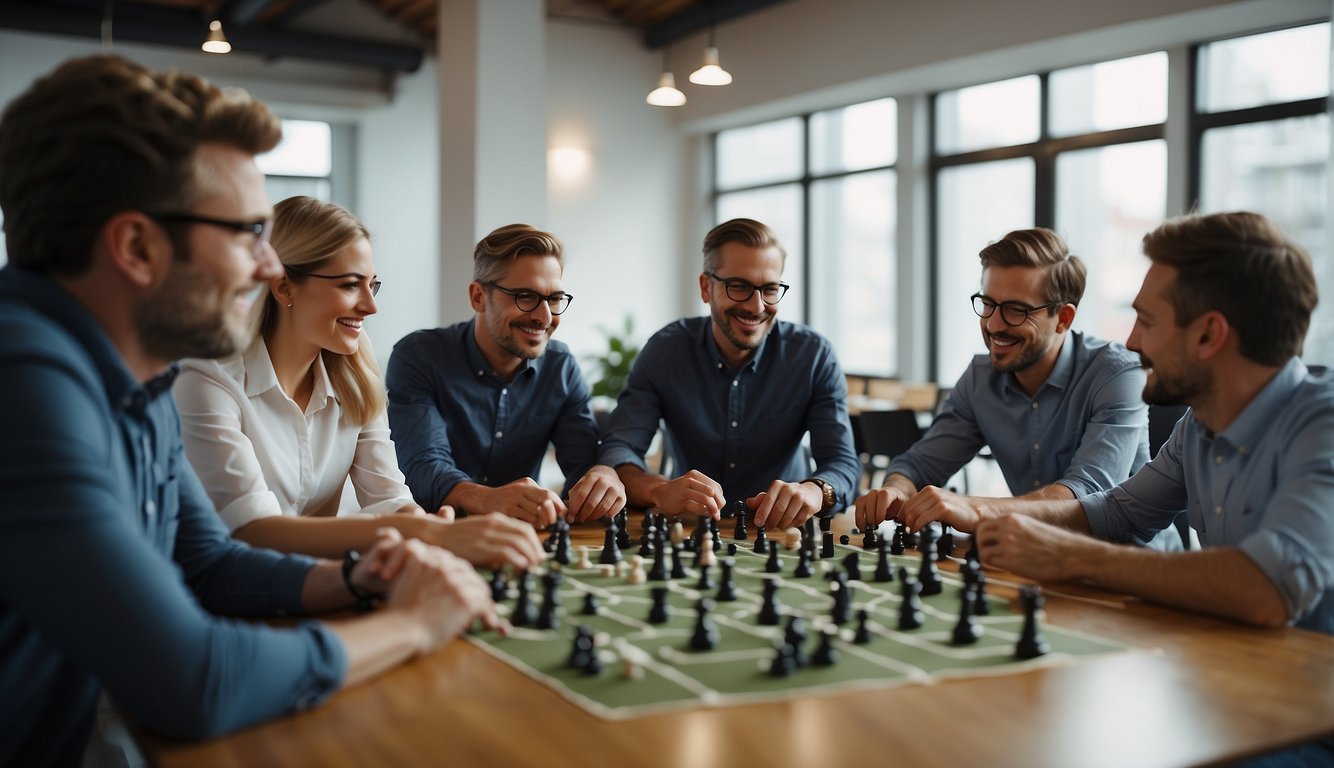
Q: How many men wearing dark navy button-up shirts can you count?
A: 3